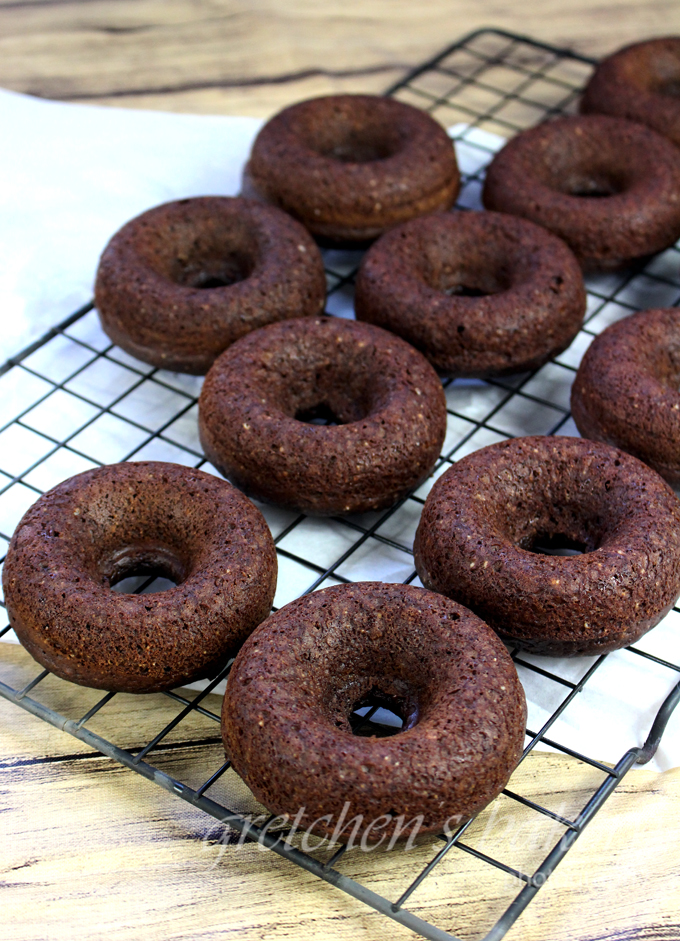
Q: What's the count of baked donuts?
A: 10